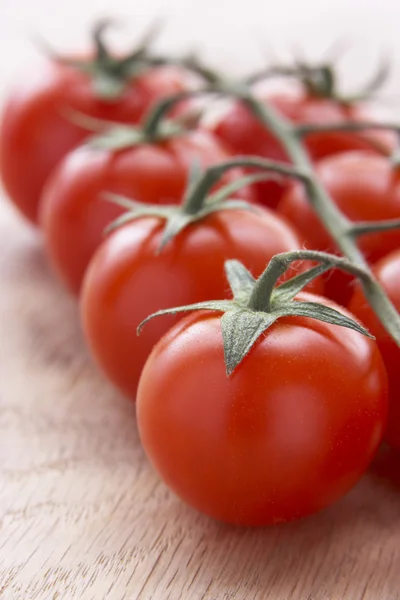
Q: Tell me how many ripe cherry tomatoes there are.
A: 7